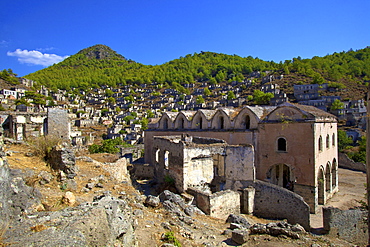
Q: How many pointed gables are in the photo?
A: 5